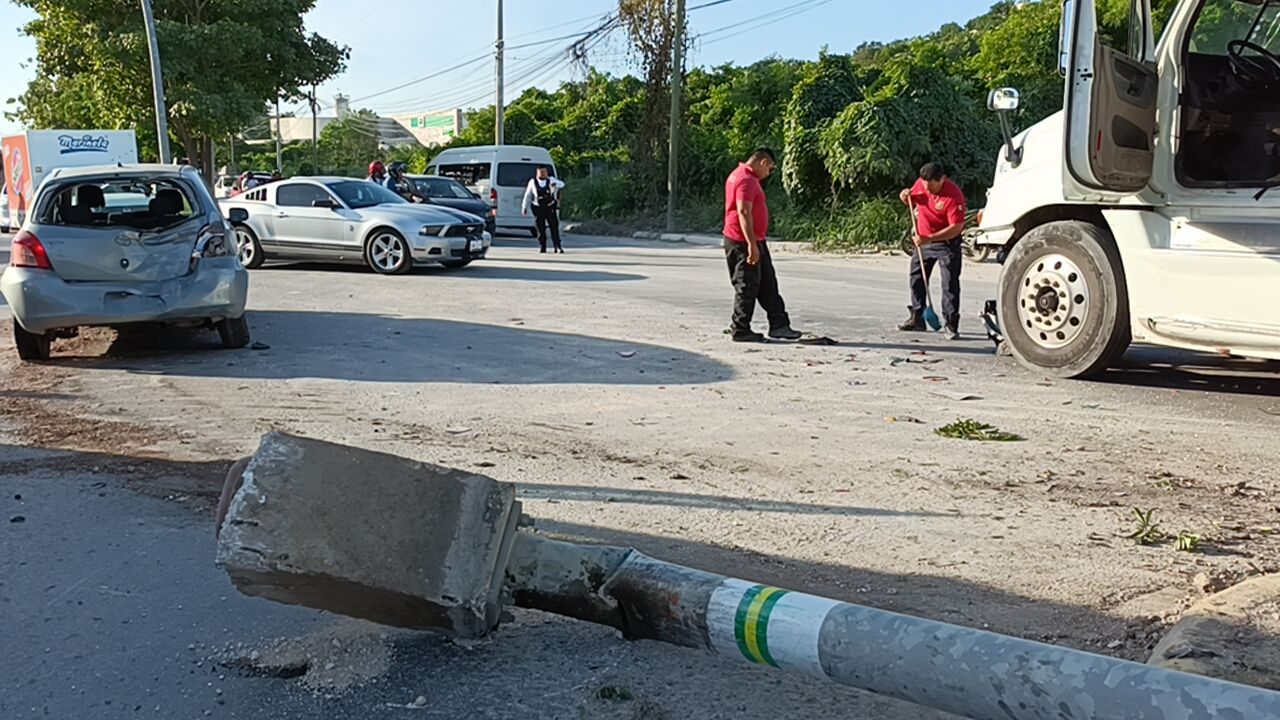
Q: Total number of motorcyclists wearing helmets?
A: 2